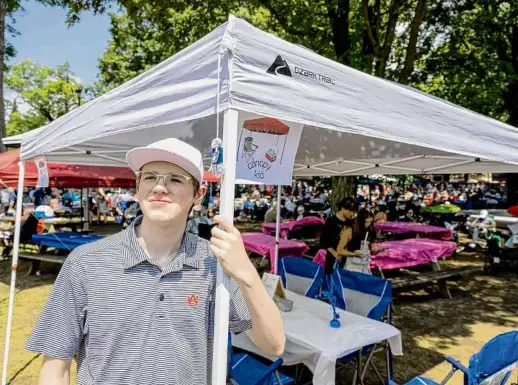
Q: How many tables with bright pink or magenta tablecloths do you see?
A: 4